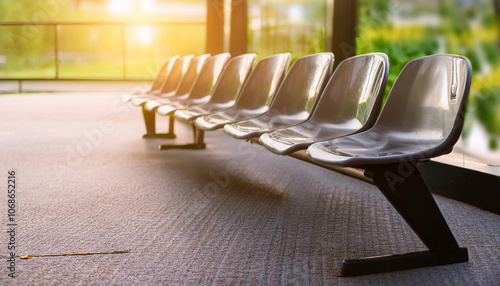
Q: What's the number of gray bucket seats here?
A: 9